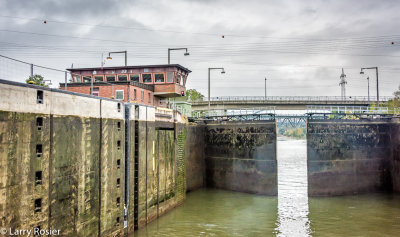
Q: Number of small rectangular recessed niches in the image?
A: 13